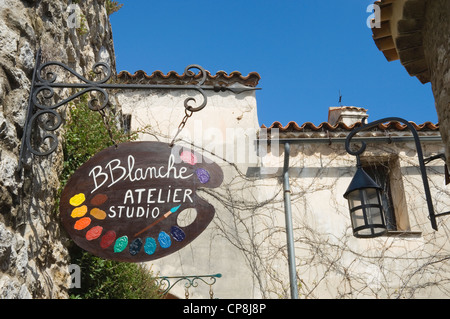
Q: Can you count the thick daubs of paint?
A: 14